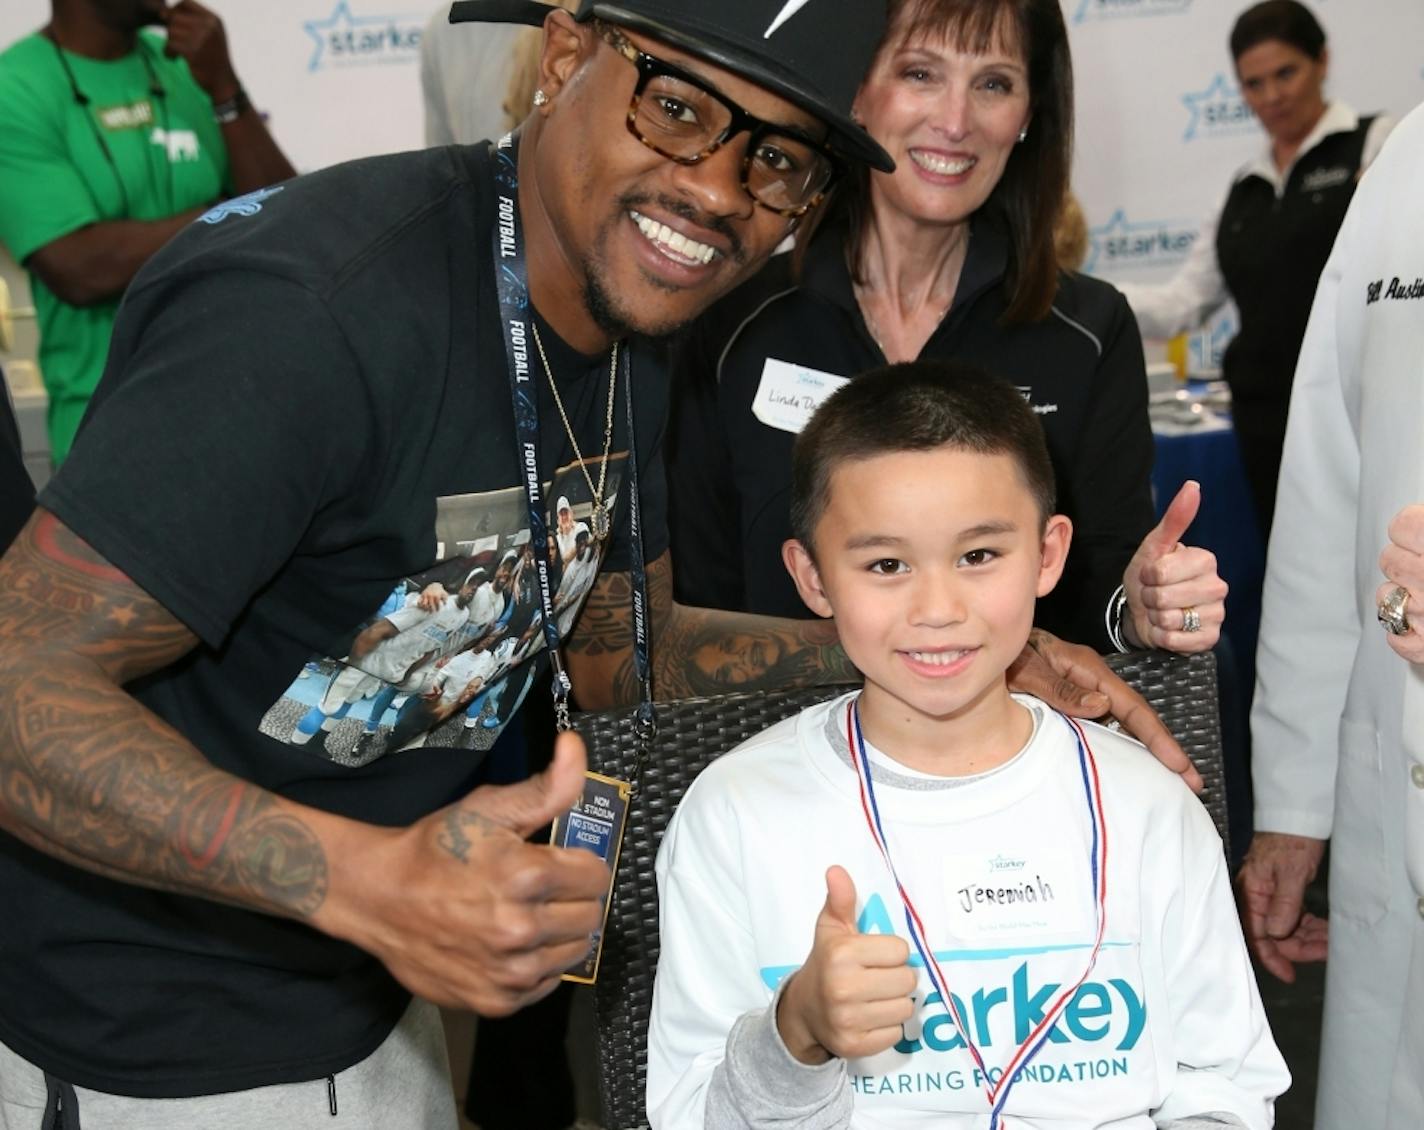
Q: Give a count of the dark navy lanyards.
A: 1